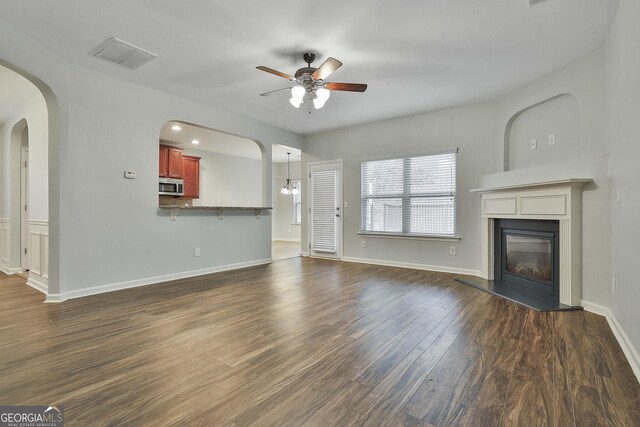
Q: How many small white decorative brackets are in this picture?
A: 3